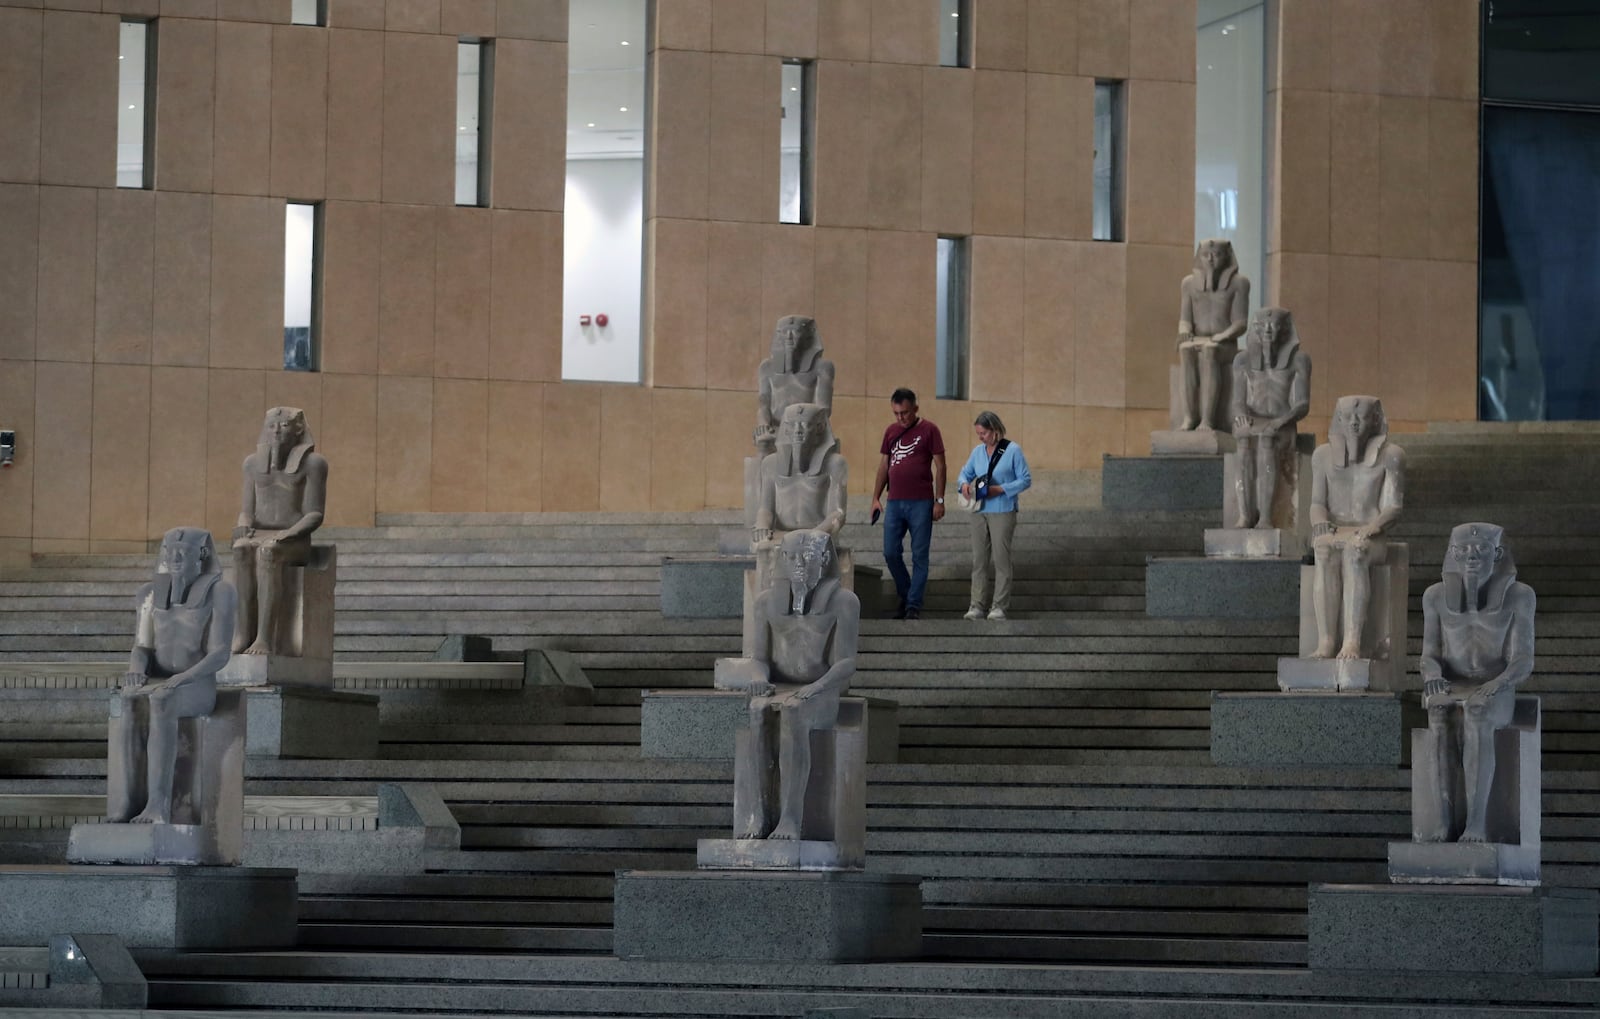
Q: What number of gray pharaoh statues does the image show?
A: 9